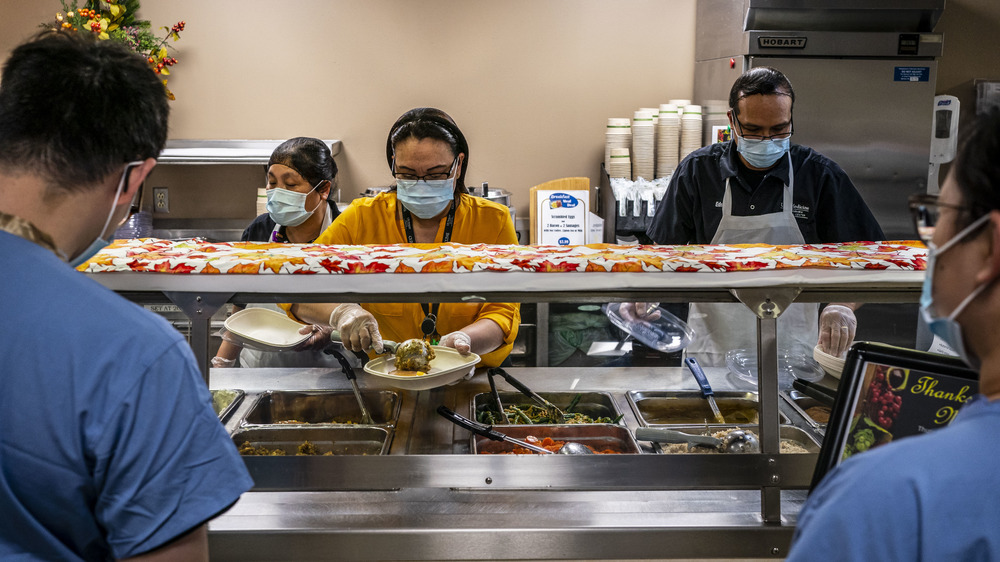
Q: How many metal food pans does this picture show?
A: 8